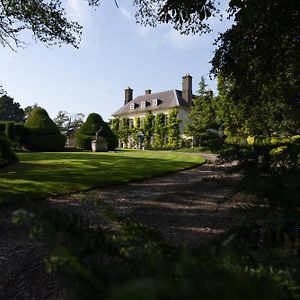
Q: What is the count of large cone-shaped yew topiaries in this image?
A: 2